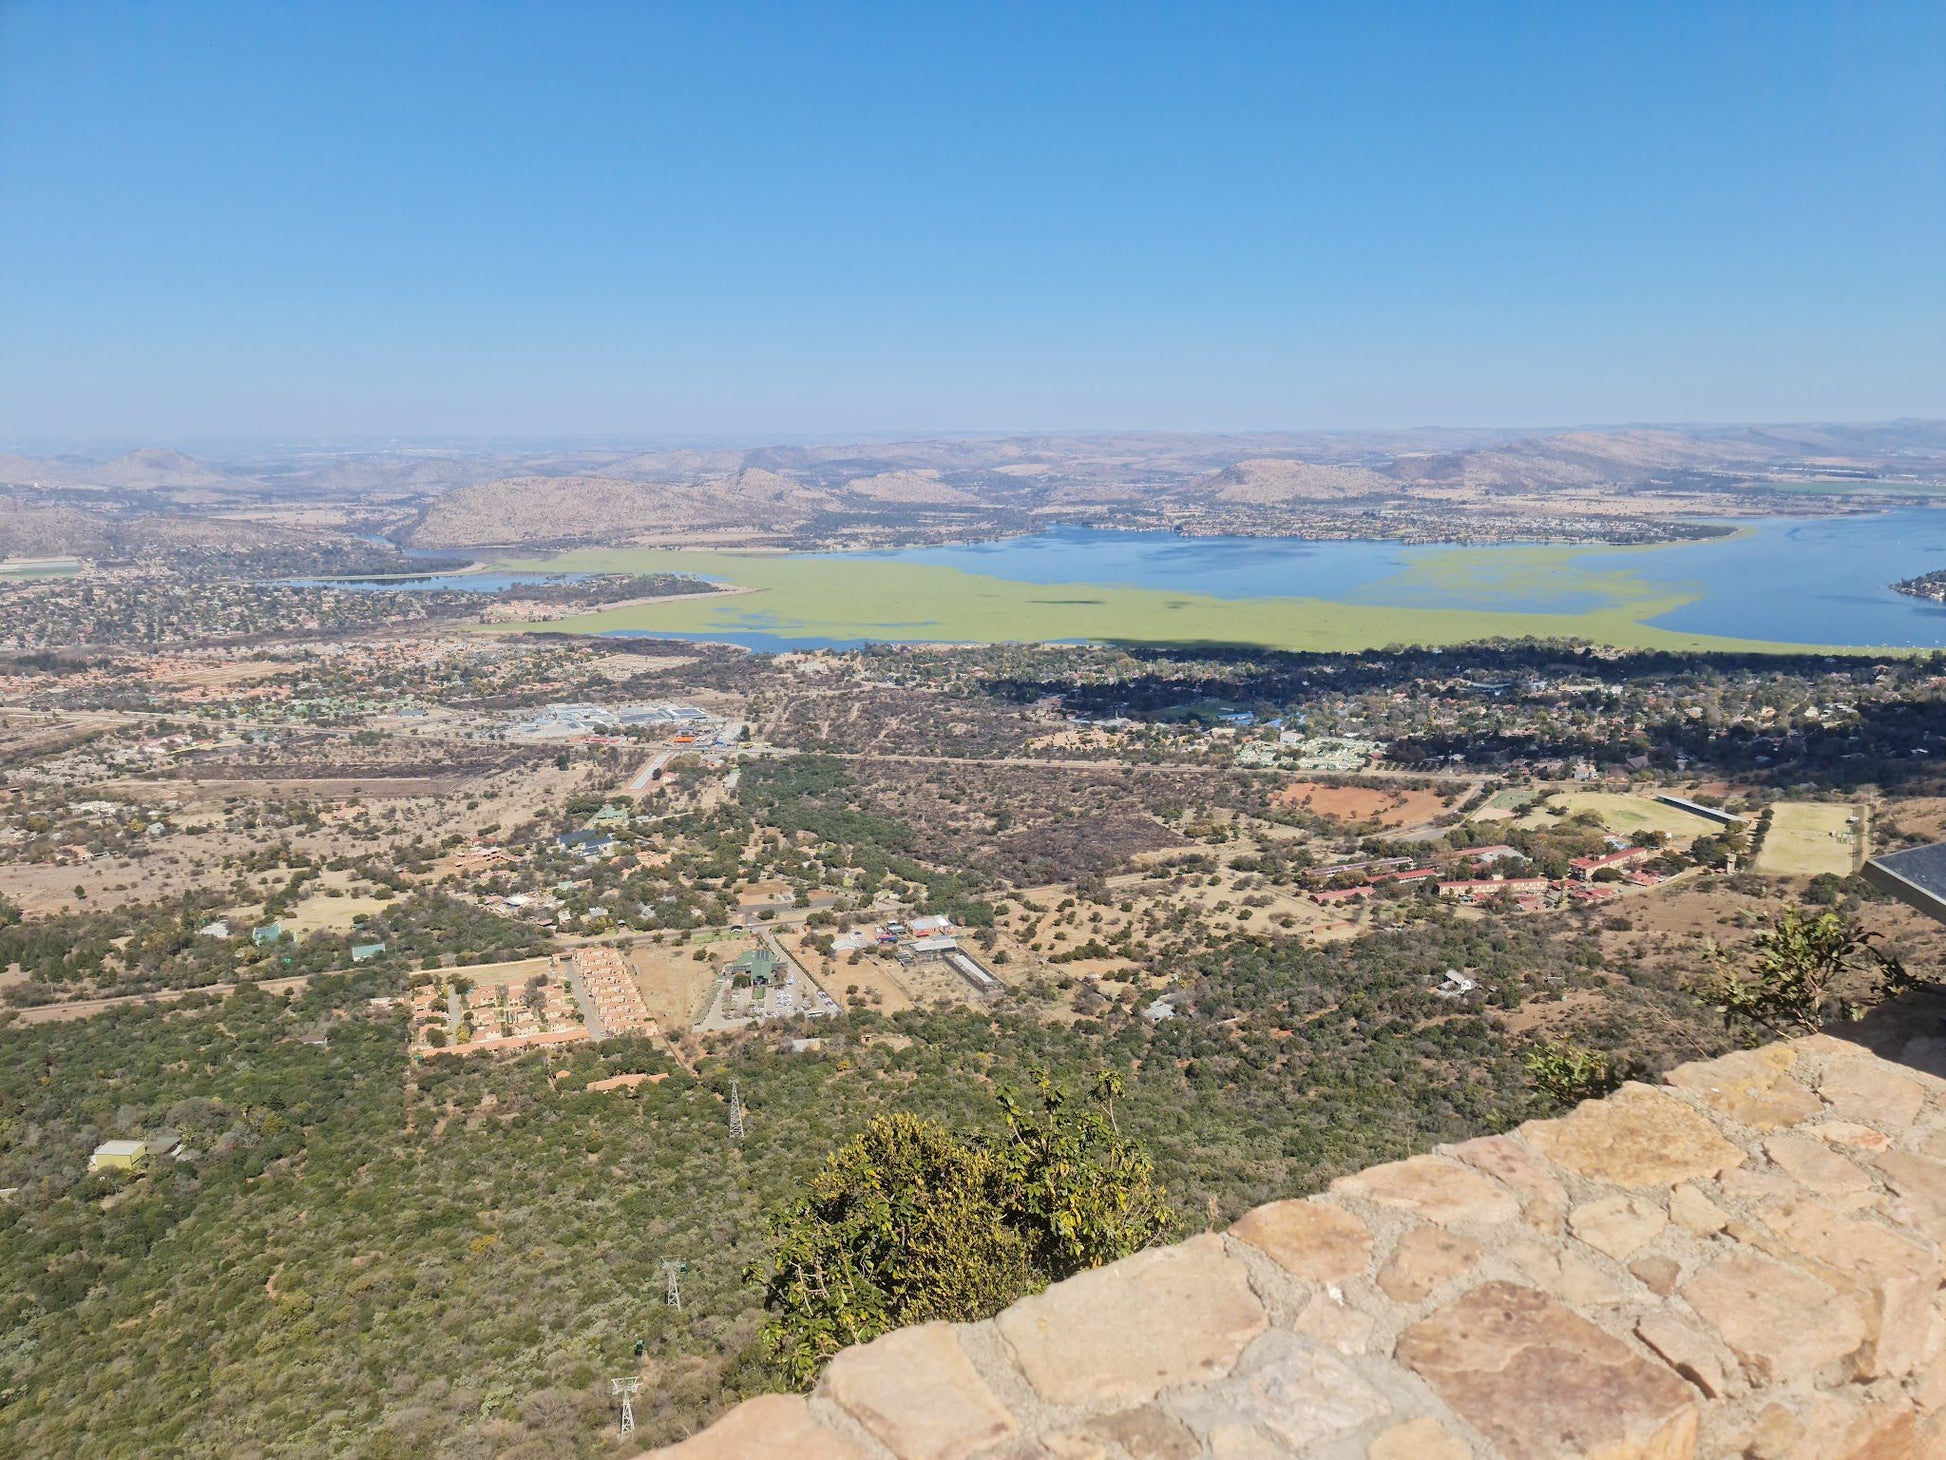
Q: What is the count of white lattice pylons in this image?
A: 3